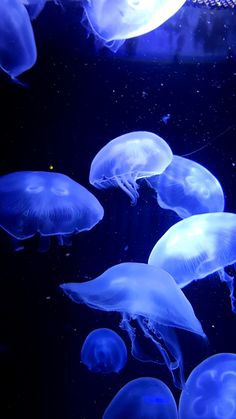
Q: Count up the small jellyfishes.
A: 1